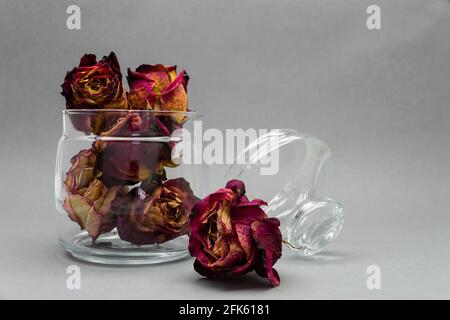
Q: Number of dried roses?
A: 6